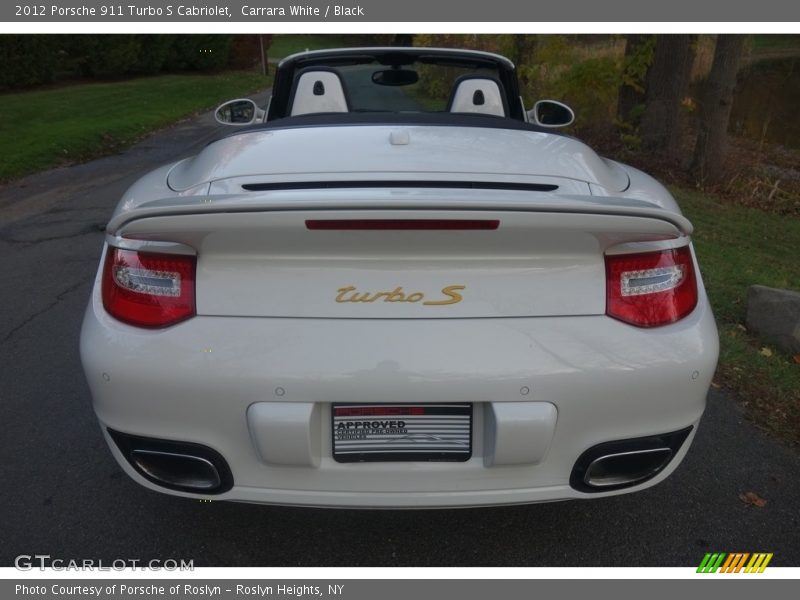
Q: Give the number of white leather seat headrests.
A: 2